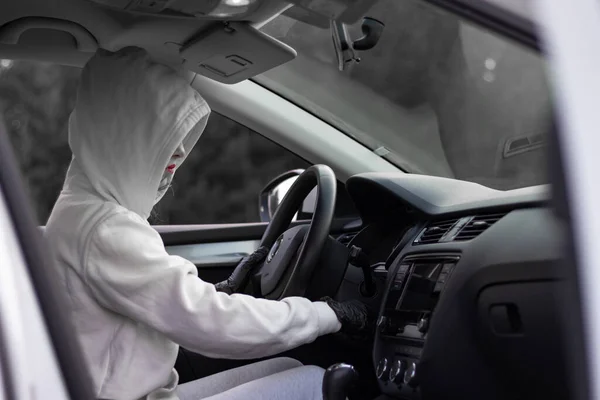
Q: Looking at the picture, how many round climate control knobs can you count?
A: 3